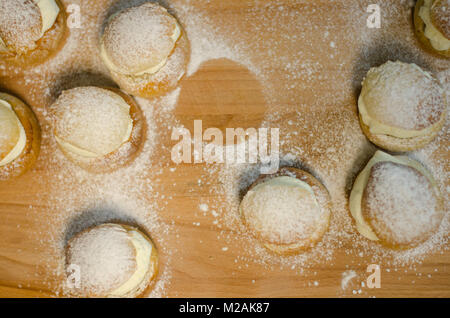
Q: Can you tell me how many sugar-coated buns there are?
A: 9